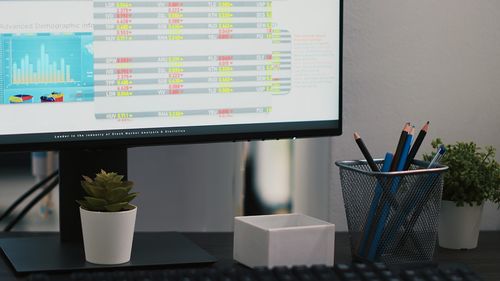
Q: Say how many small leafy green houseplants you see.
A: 2